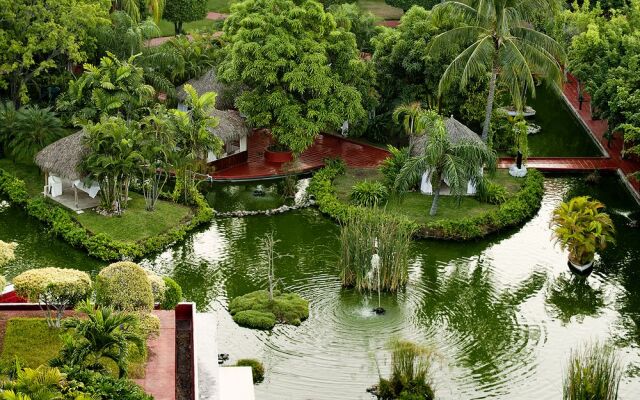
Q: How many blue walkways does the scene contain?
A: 0